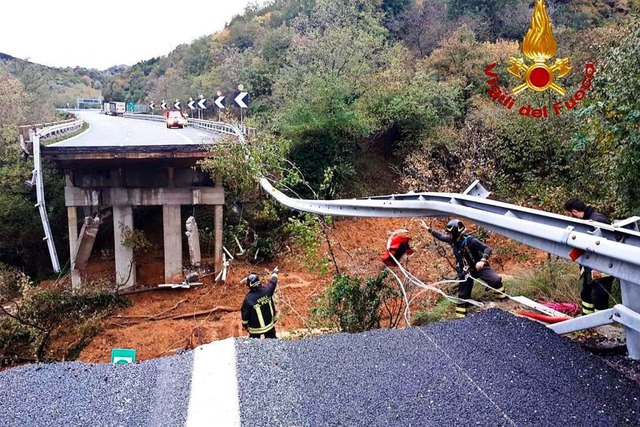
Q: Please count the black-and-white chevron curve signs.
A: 7